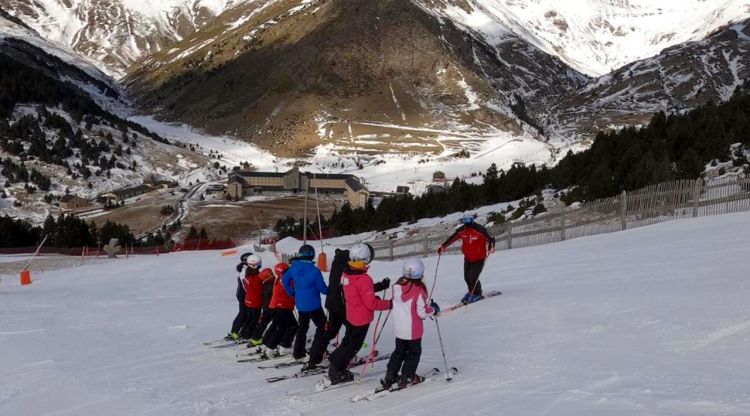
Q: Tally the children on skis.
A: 8